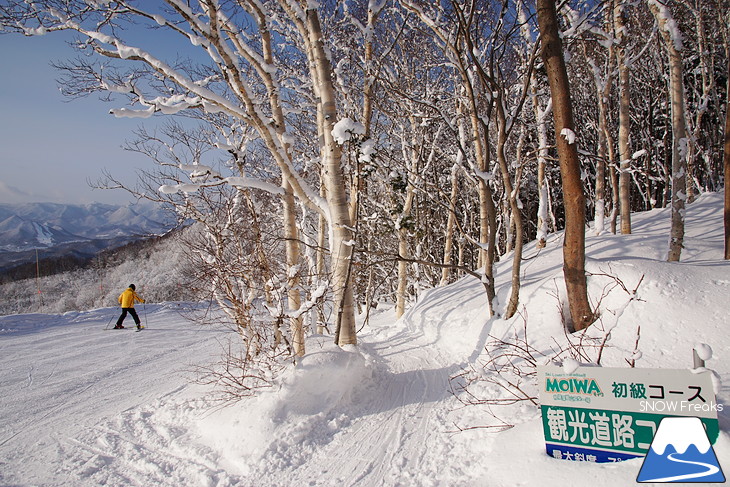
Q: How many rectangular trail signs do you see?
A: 1